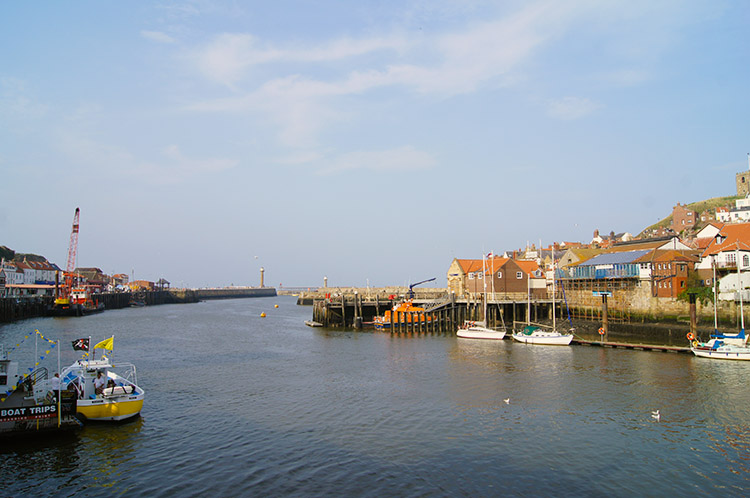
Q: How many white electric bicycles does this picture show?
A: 0